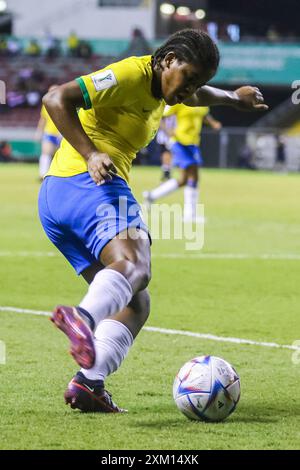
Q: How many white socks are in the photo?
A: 5